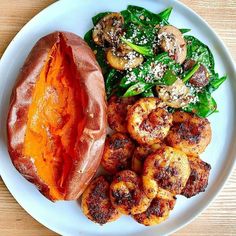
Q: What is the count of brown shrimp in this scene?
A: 10